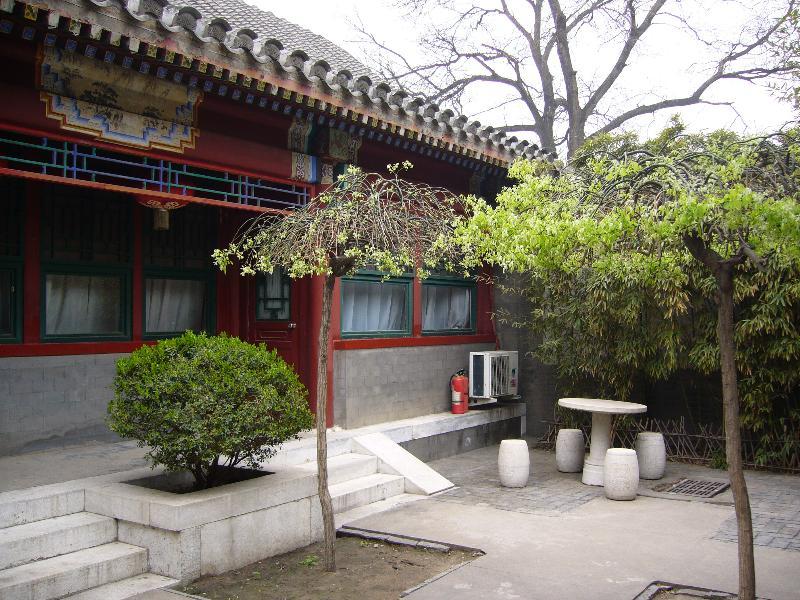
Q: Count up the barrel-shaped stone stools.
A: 4